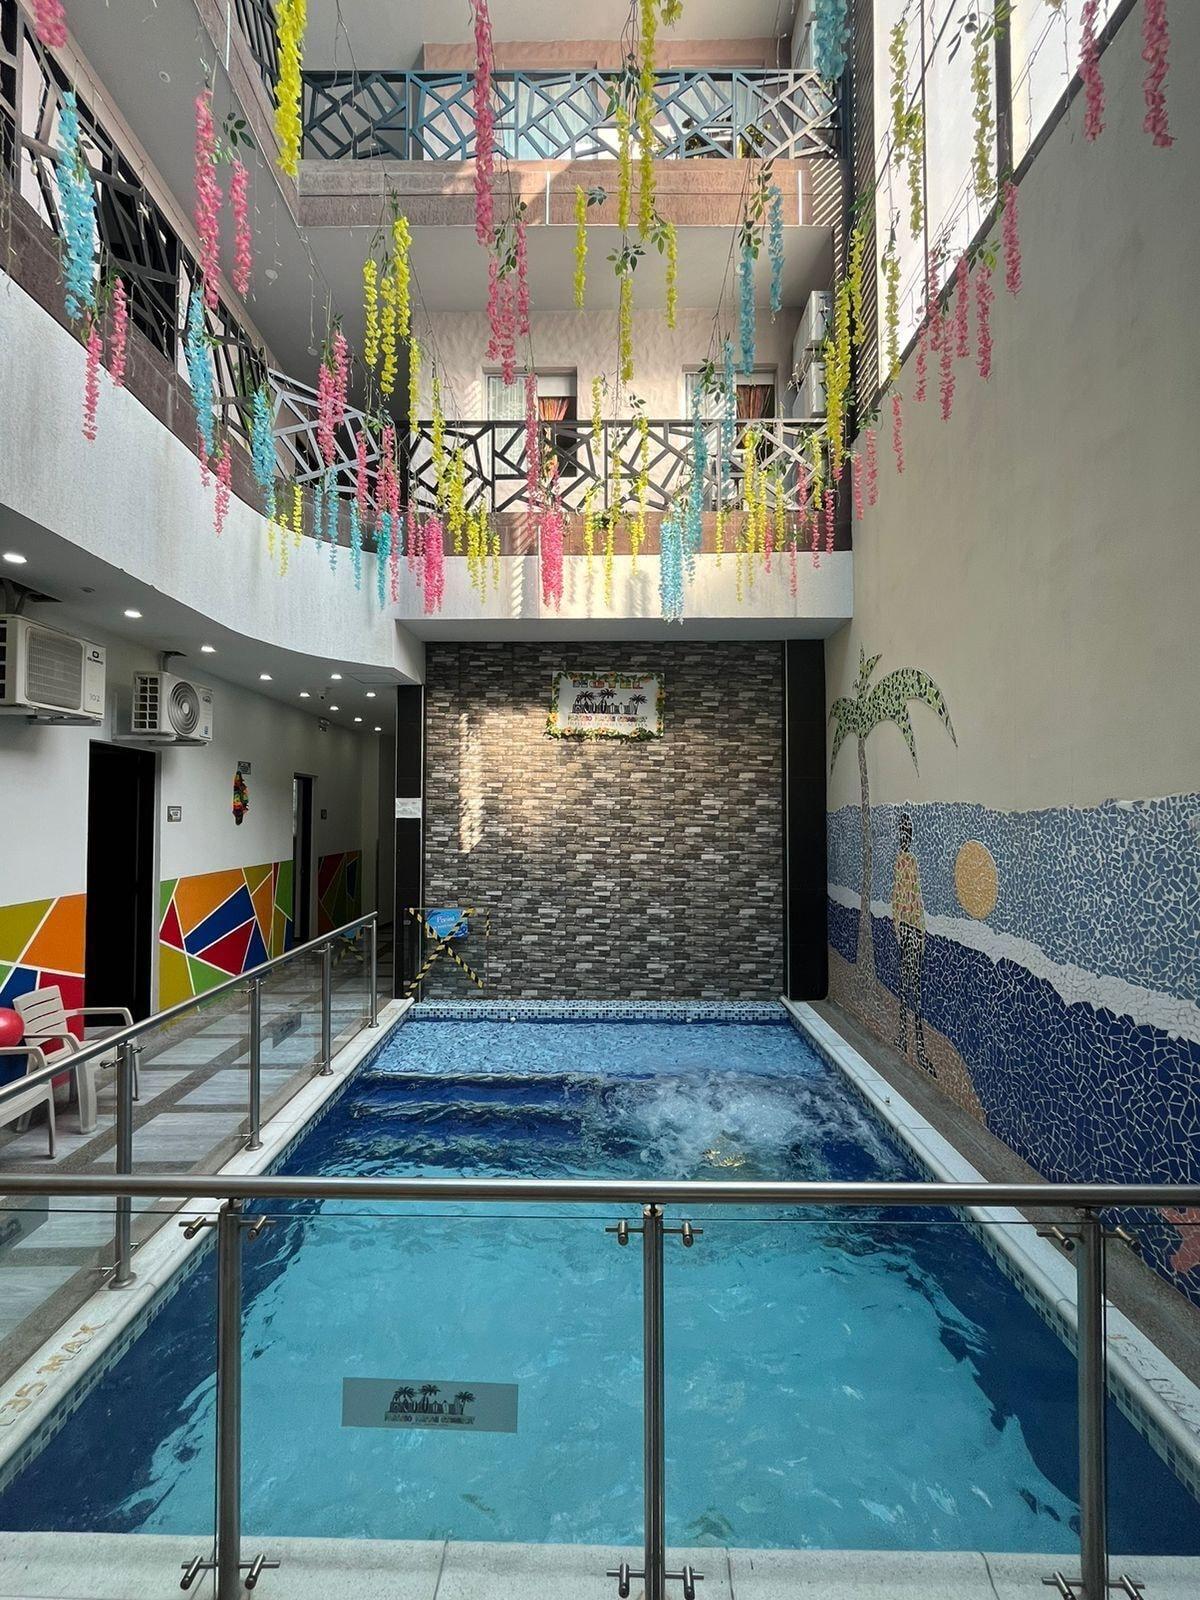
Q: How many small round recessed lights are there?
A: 10